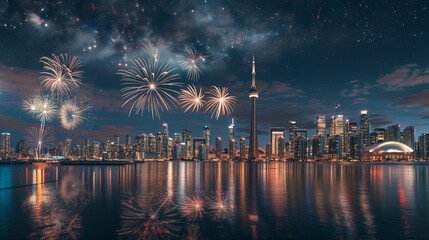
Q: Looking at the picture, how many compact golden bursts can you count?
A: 2